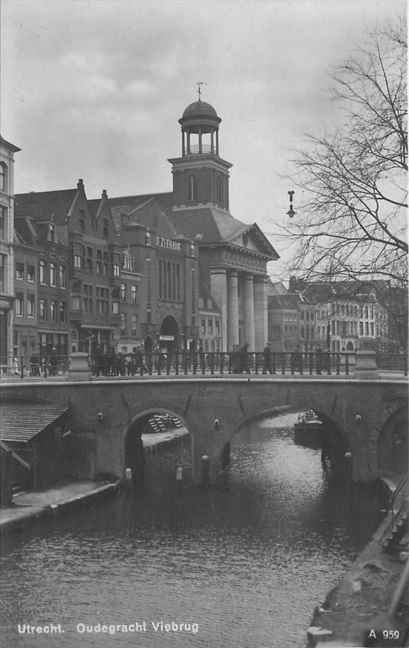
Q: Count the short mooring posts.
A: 4